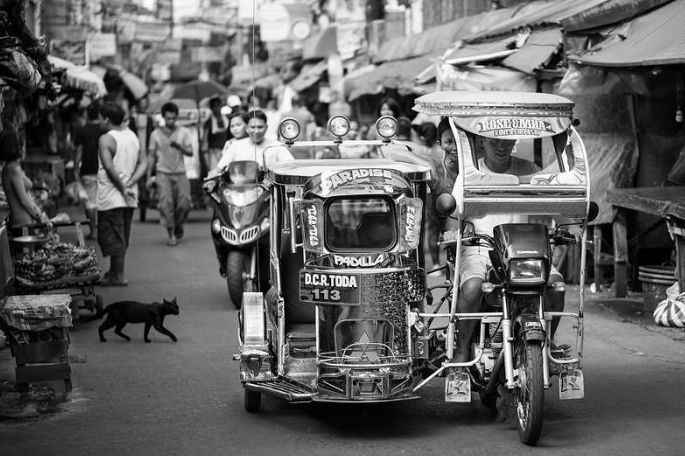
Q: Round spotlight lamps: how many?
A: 3